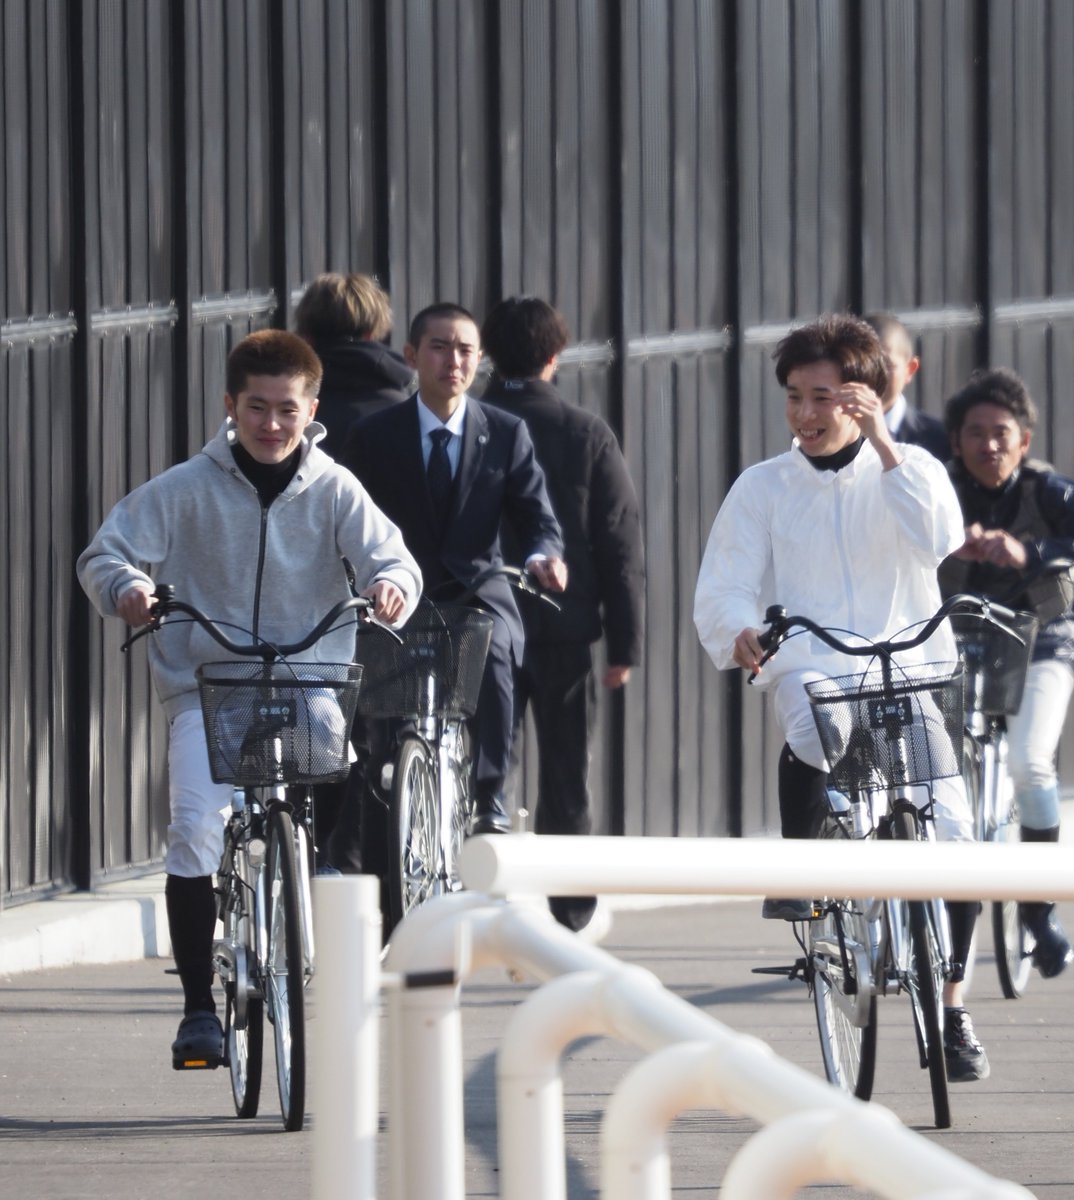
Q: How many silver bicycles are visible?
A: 4